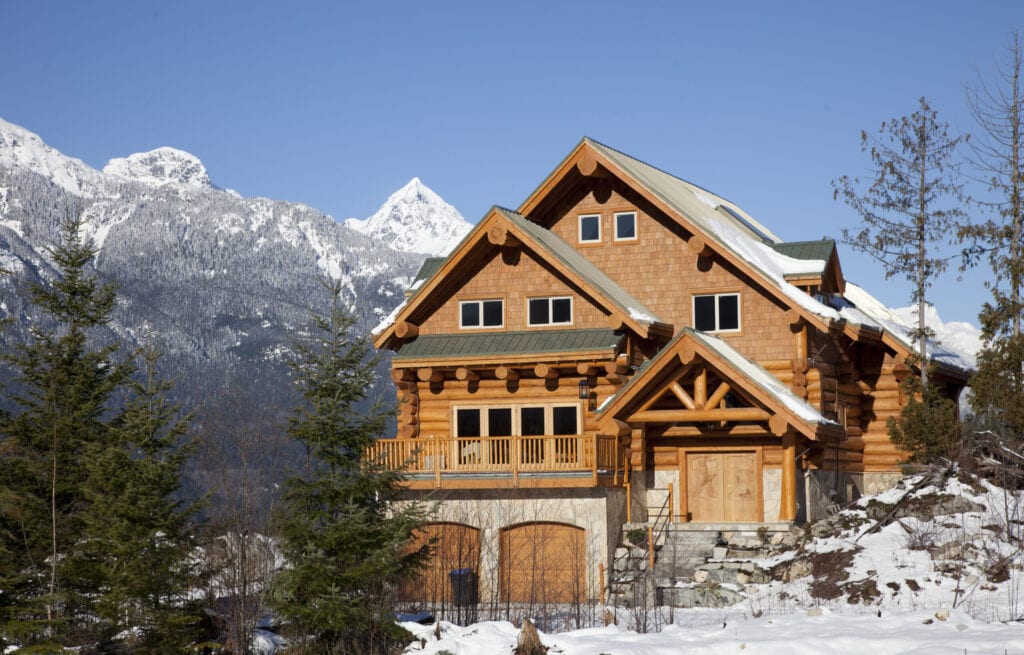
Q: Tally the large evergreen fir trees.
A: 3